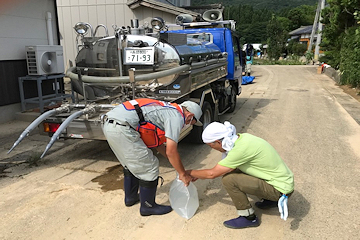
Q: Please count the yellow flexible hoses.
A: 0